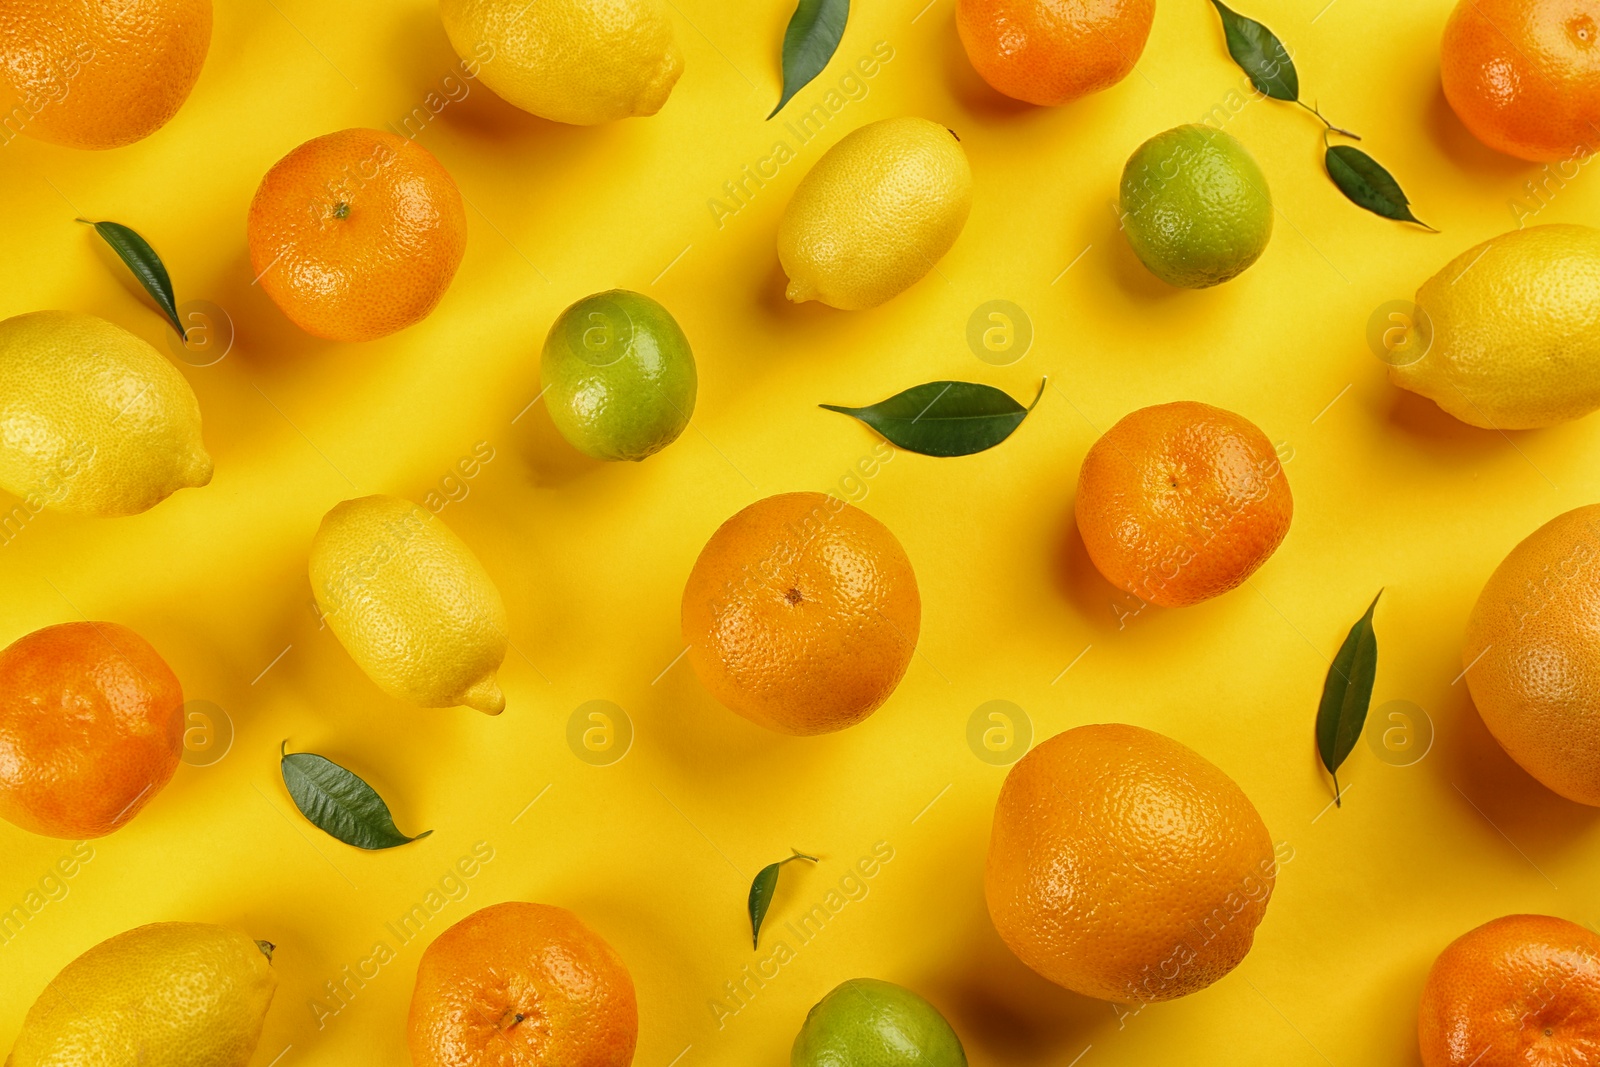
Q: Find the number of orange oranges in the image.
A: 11